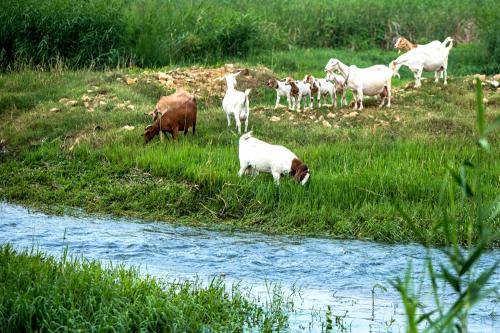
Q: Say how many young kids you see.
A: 4